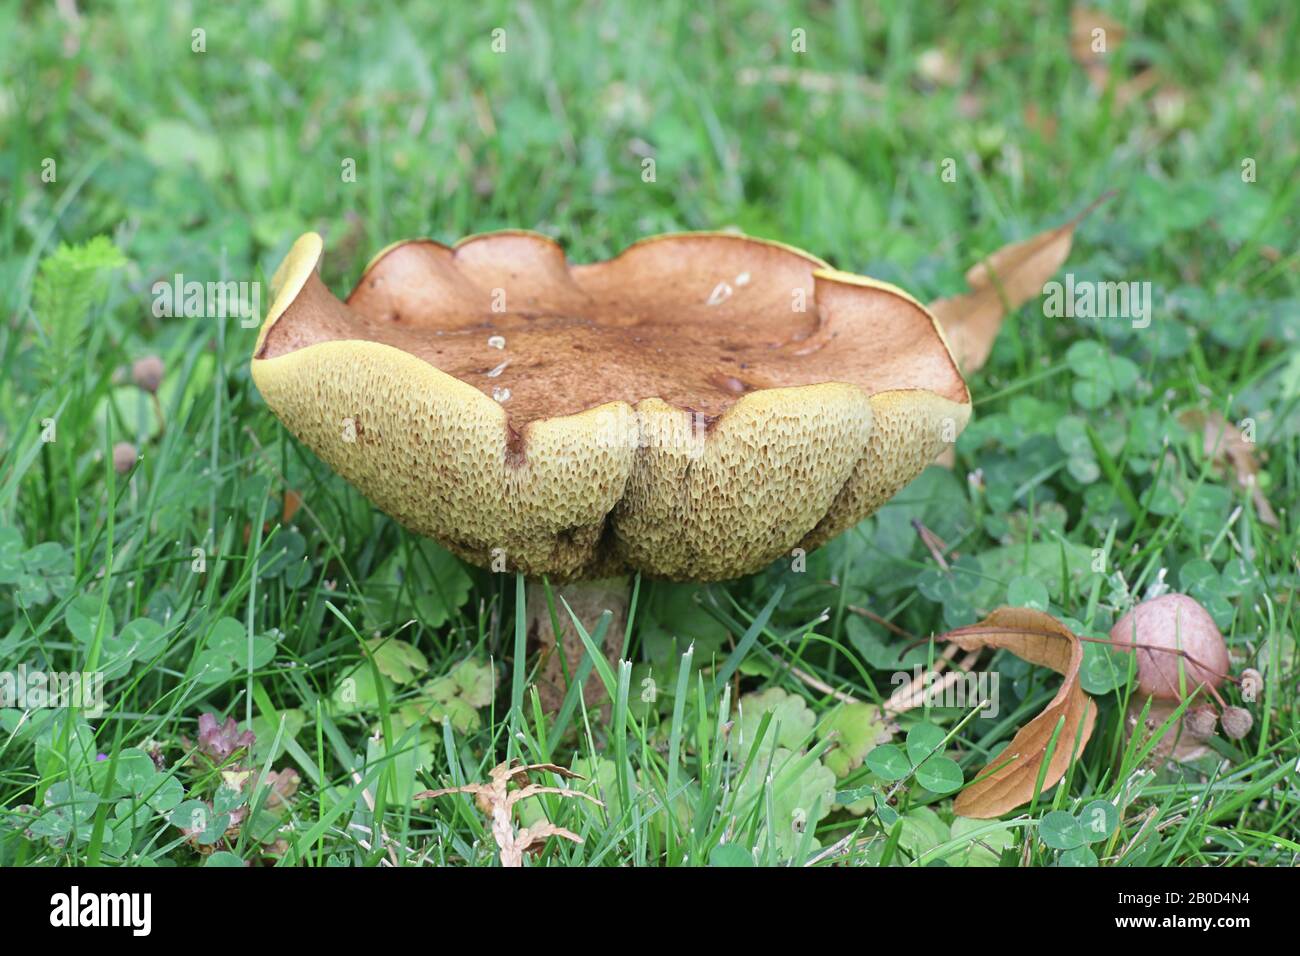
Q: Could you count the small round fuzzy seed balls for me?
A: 5